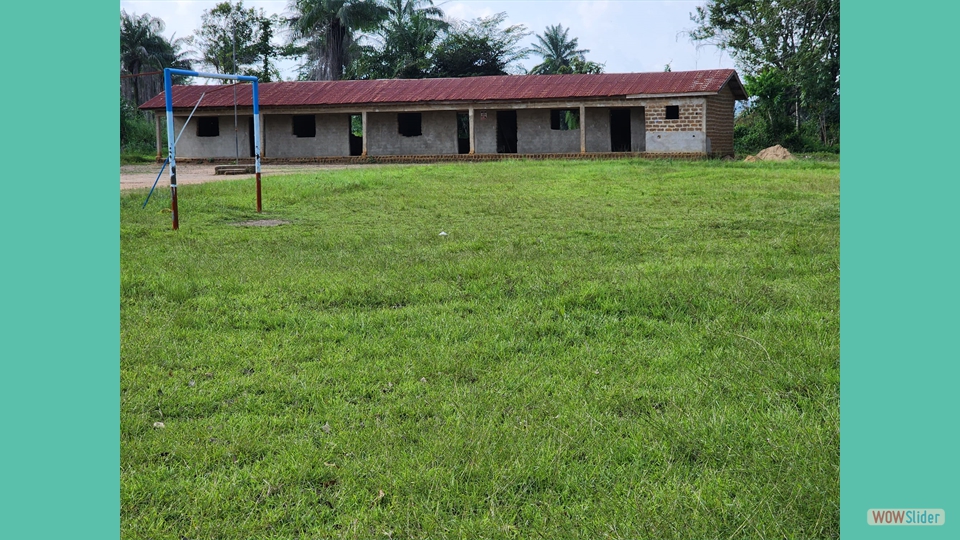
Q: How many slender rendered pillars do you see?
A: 5